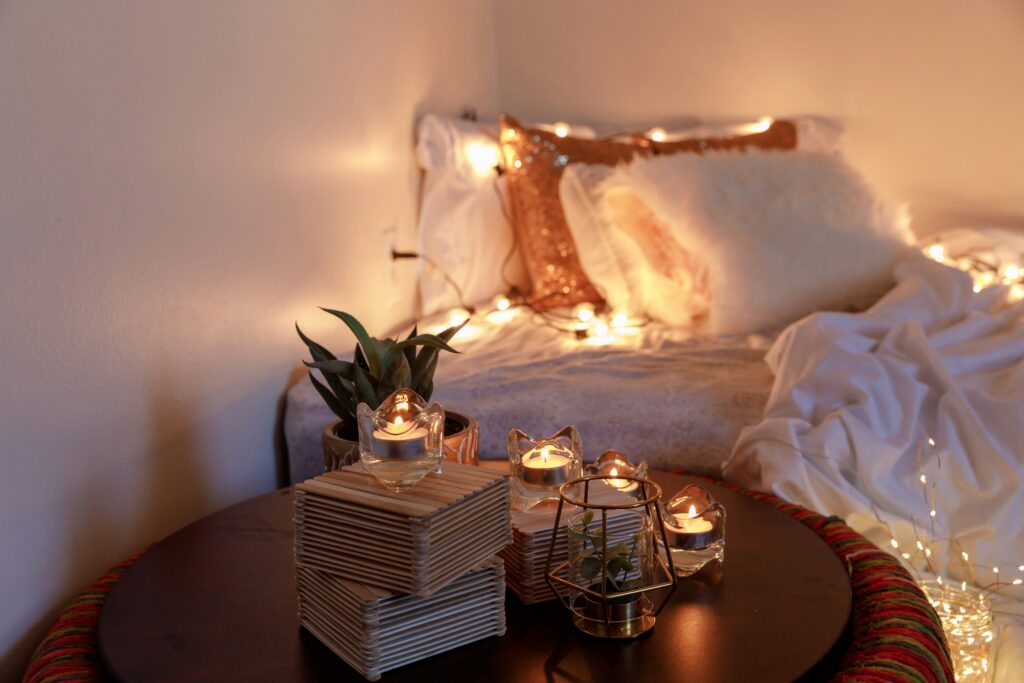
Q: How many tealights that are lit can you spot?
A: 4